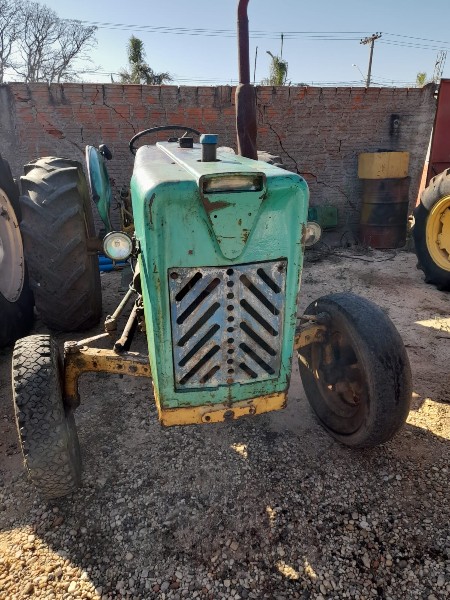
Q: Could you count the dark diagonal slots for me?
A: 12